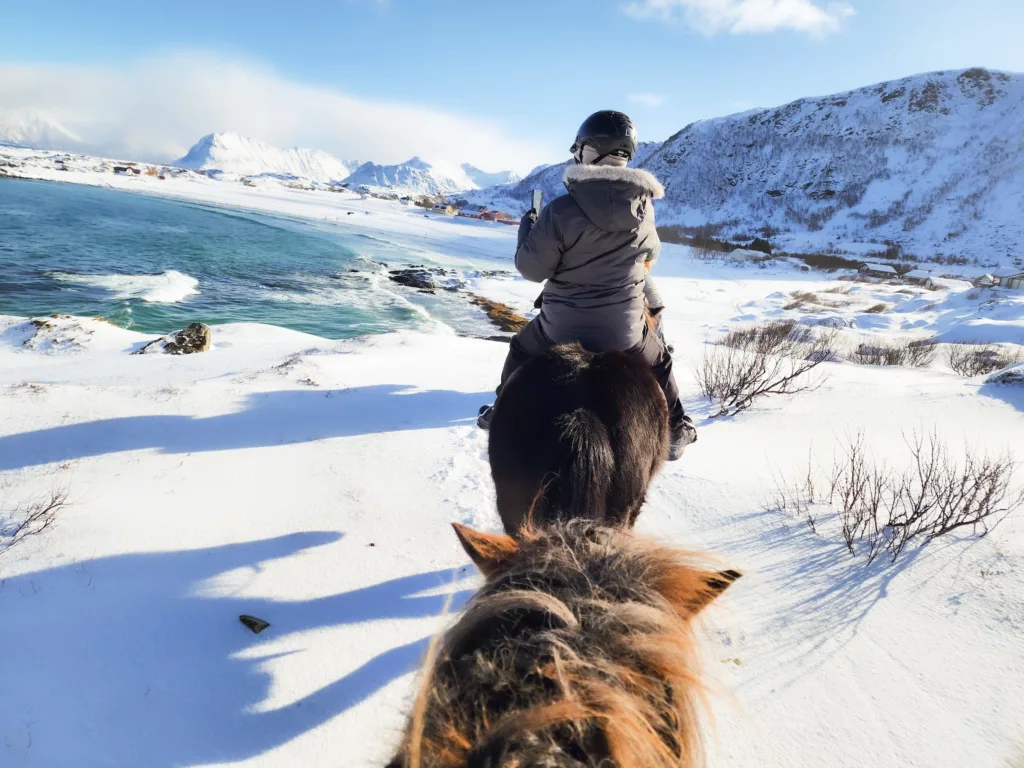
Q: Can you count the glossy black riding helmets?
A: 1